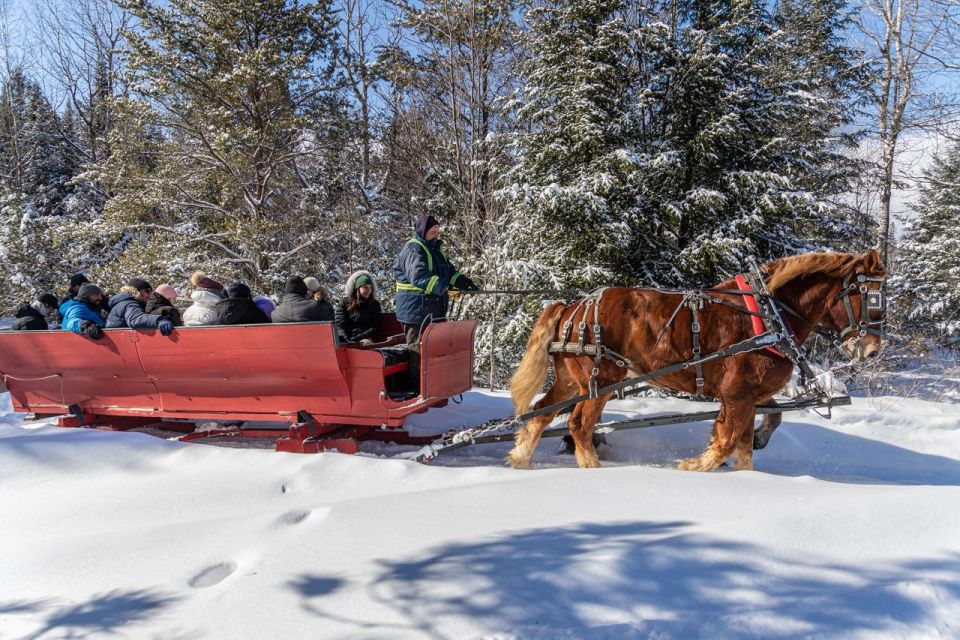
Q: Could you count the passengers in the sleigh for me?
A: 11